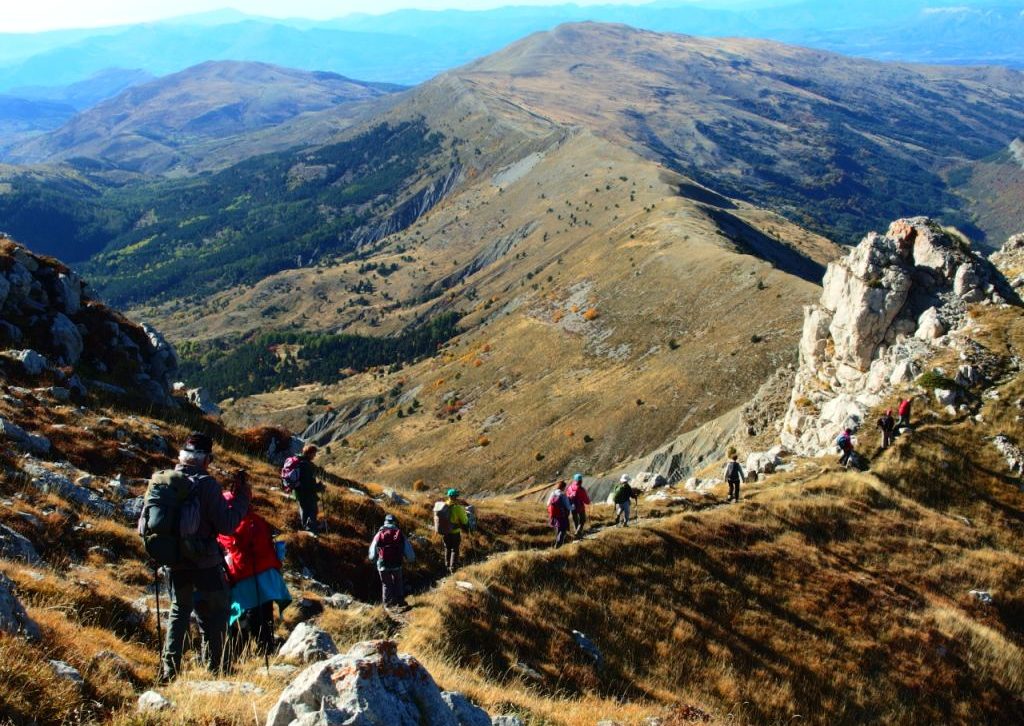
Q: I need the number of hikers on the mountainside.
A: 12